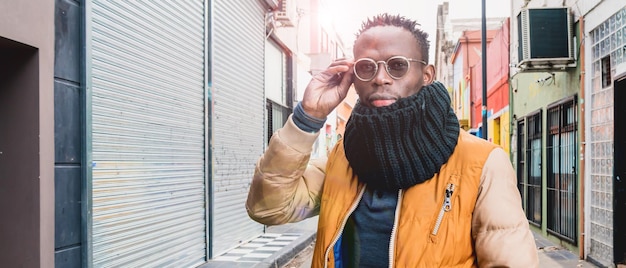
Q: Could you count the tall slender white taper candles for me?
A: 0